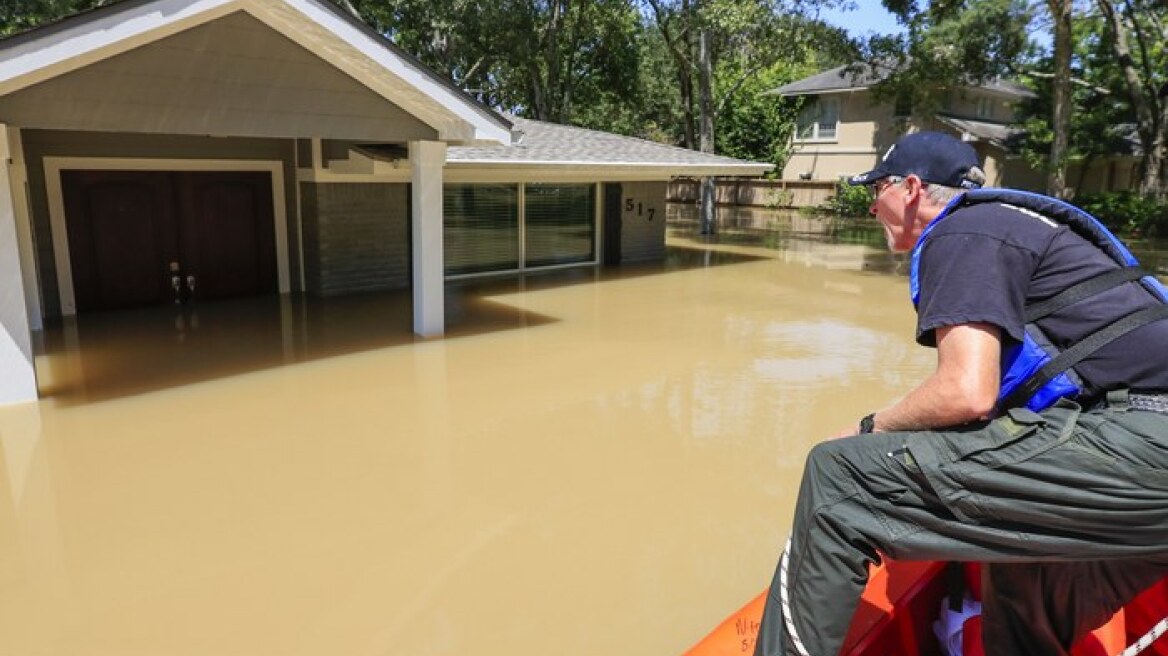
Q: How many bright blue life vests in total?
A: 1